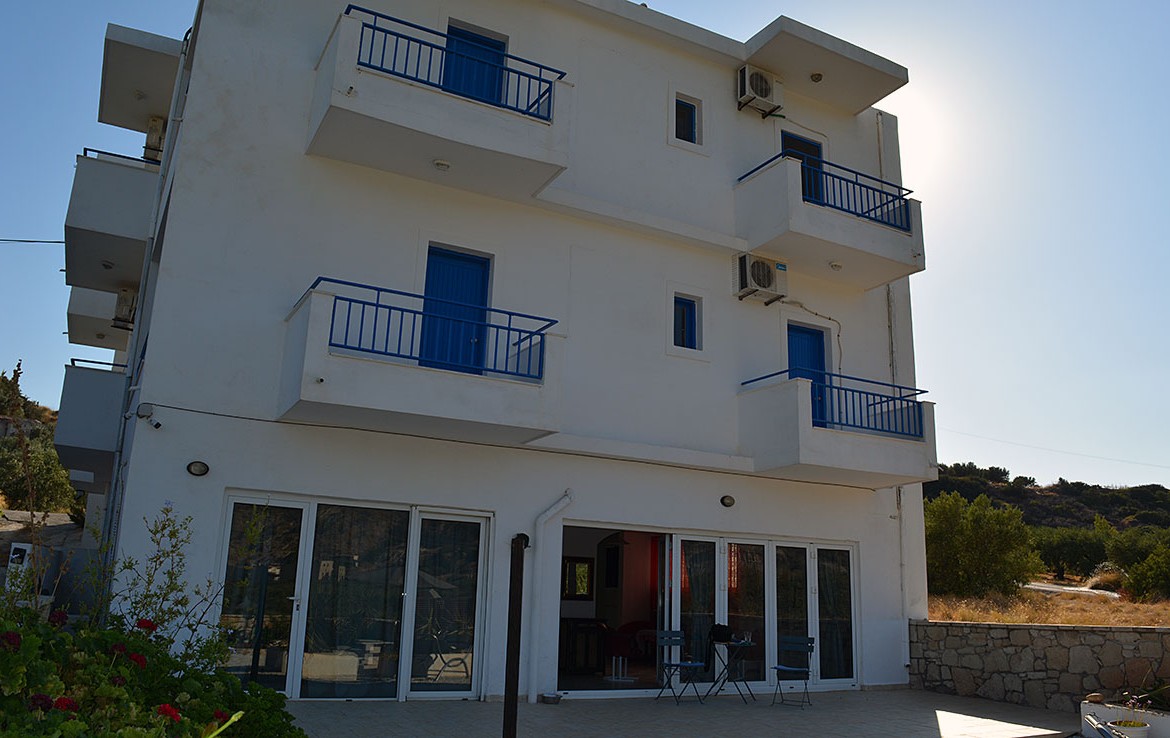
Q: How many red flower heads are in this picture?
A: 10